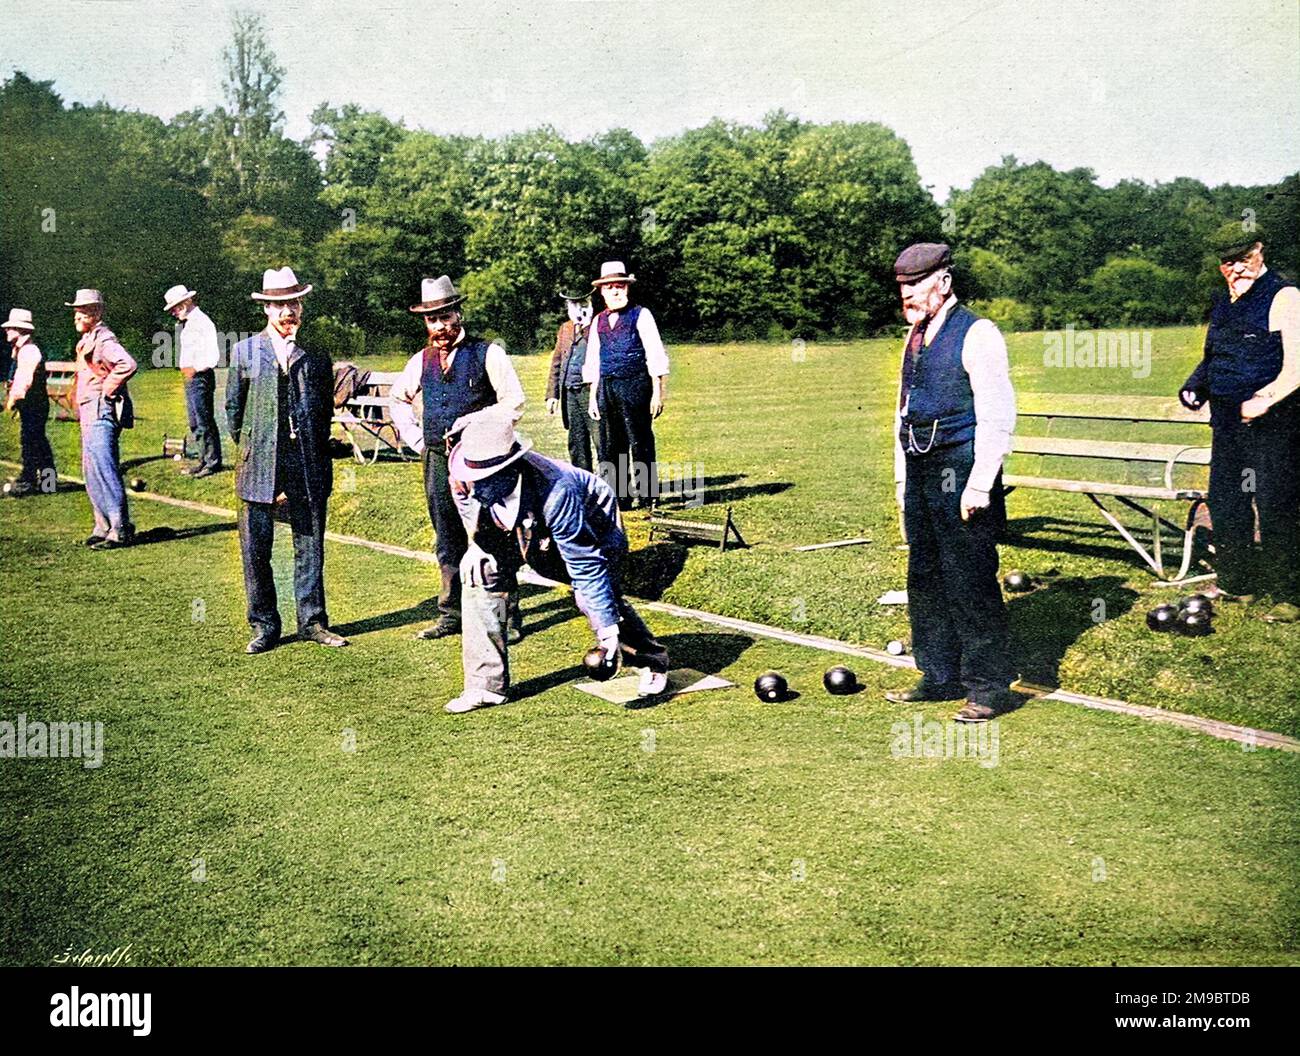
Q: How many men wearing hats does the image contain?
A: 10